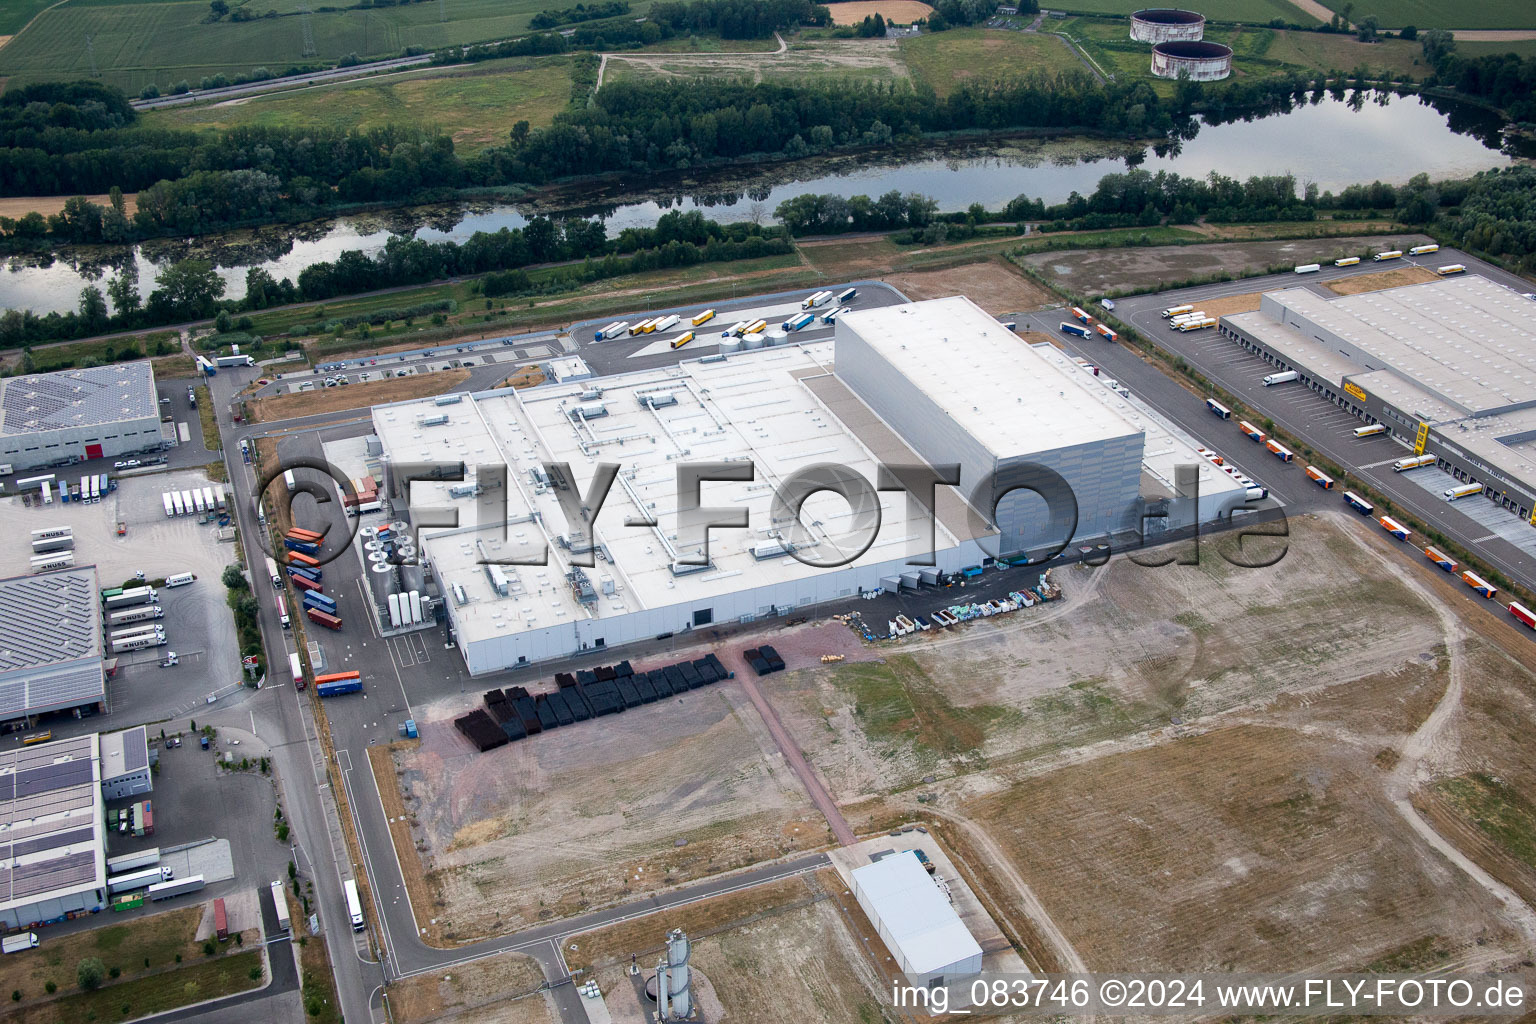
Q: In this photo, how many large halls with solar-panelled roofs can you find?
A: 3